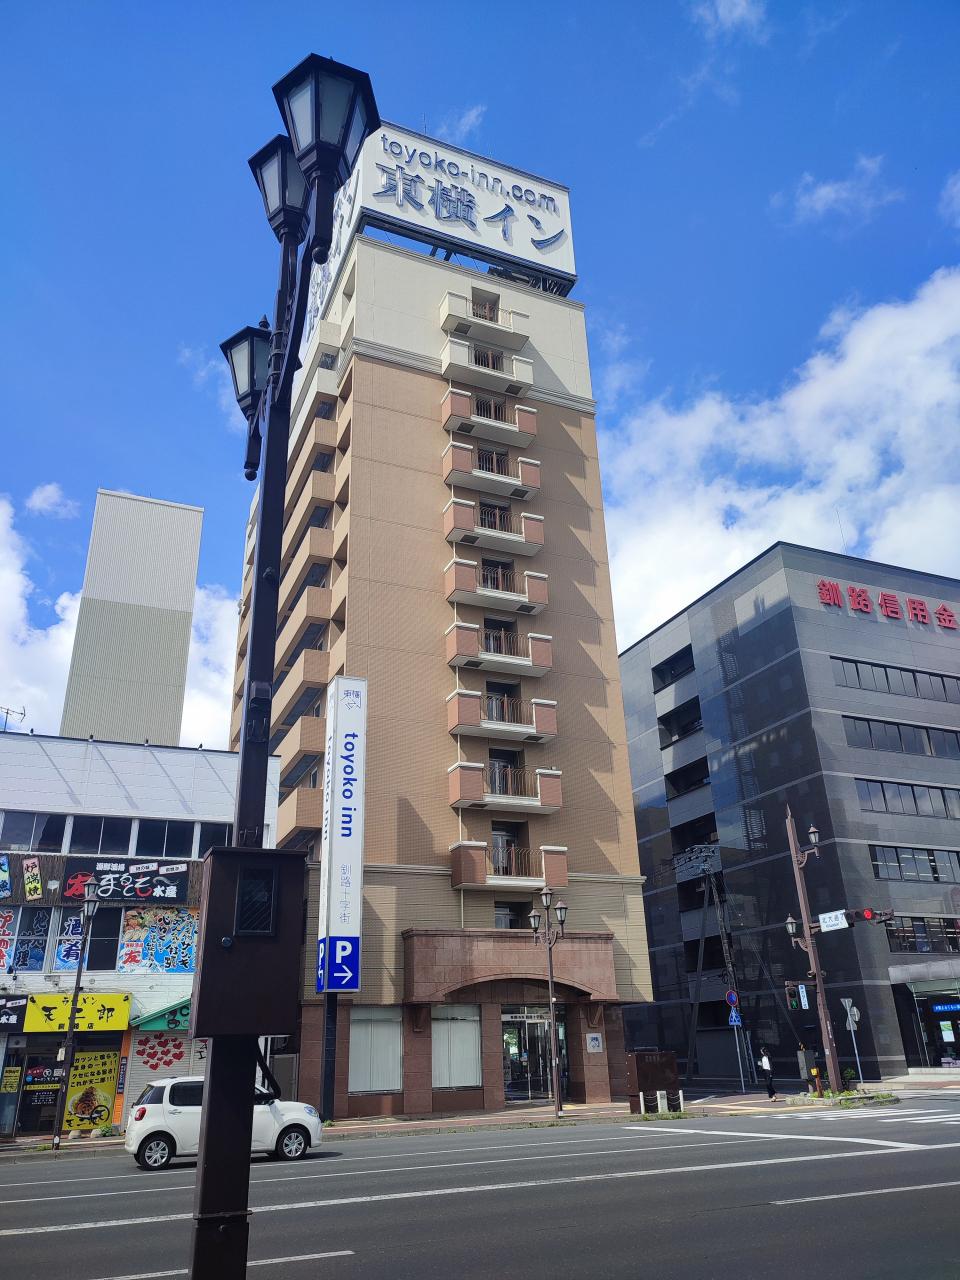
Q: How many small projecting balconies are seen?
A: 10